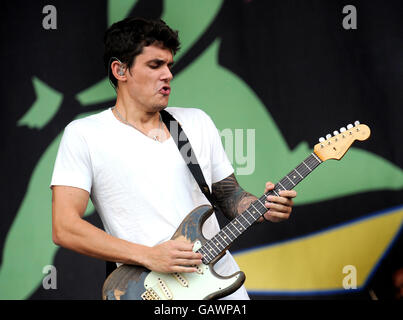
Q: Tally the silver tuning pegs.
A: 6